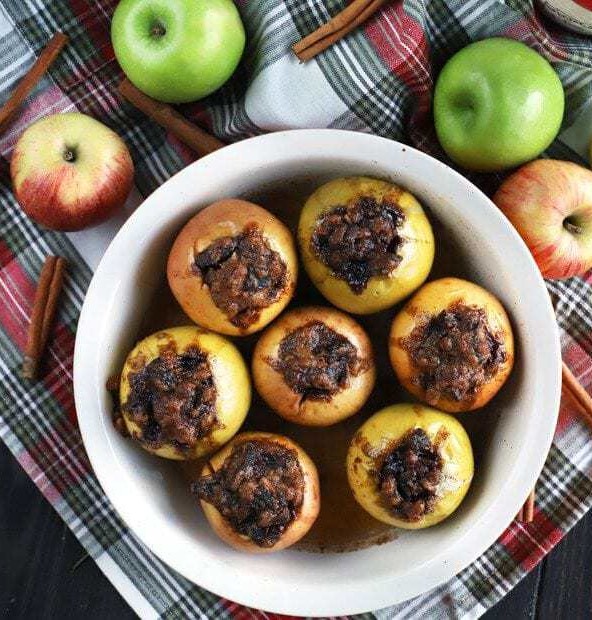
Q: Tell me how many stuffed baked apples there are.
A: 7